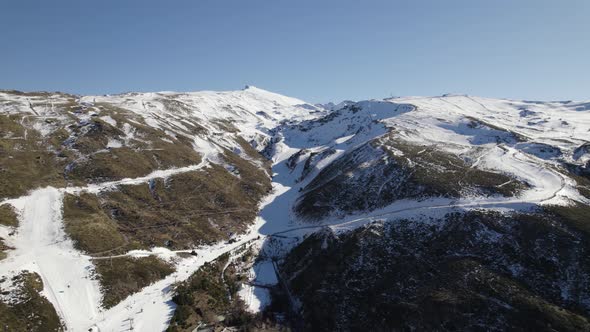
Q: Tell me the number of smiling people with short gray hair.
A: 0